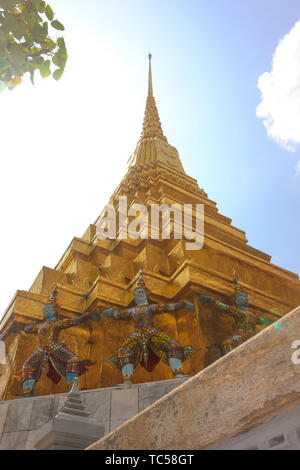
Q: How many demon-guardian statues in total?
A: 3